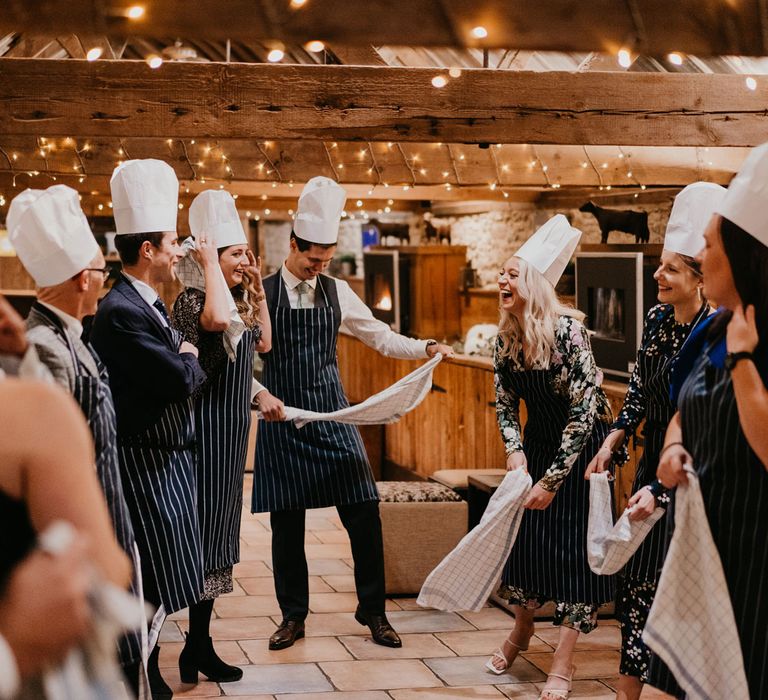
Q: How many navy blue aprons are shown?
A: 7